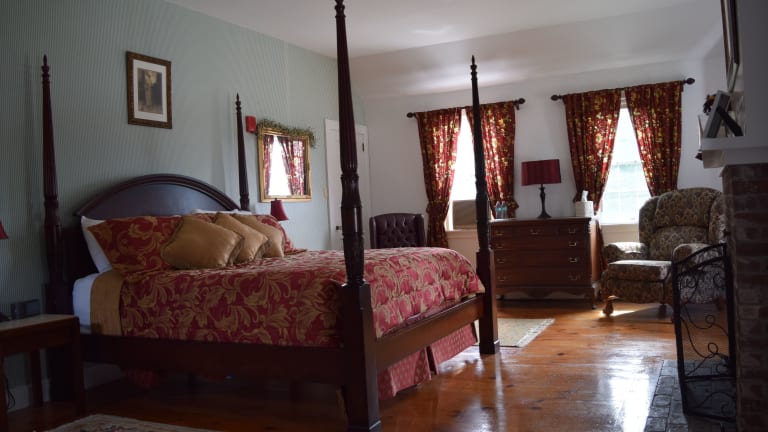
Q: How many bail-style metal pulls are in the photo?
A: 9